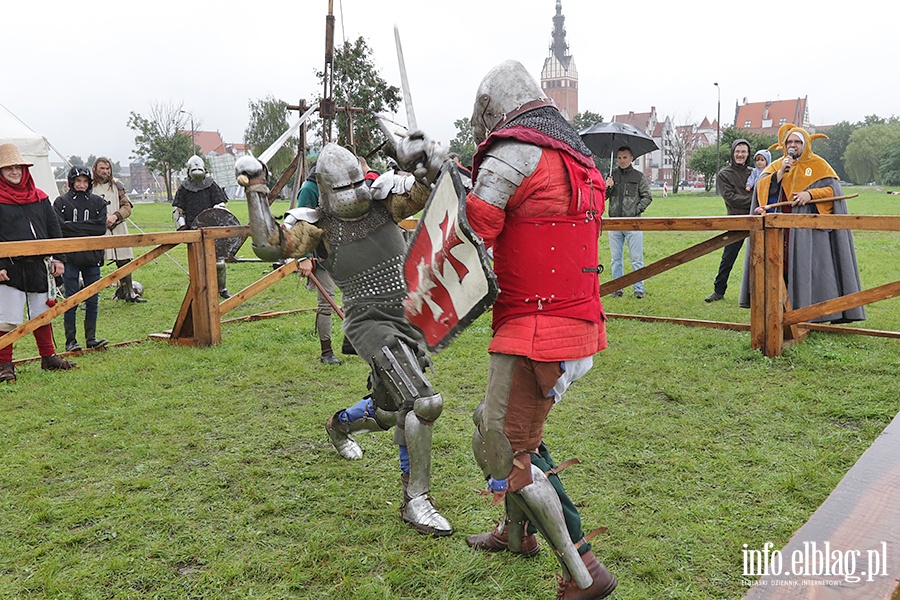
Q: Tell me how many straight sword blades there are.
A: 2